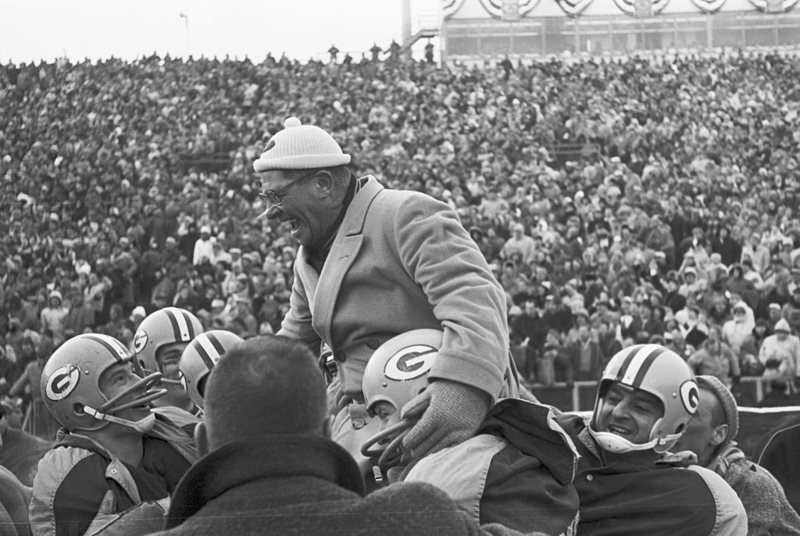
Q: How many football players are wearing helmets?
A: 5